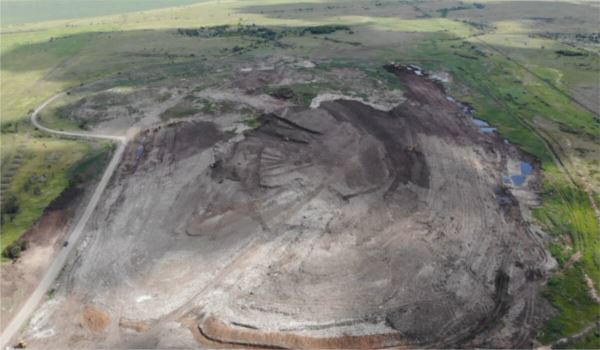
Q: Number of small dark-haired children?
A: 0